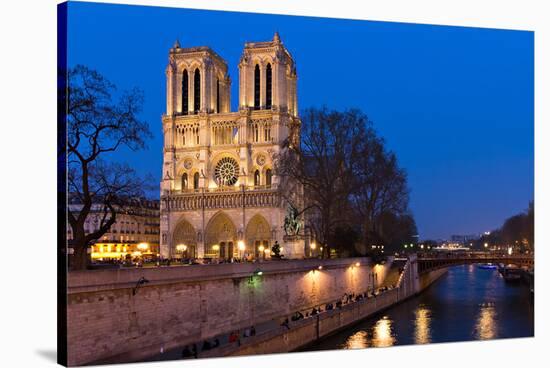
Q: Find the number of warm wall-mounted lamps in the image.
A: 3